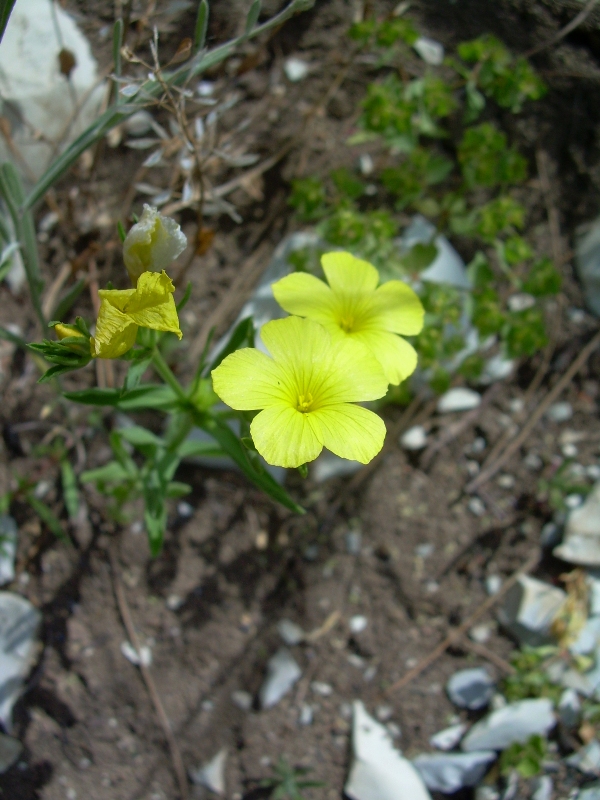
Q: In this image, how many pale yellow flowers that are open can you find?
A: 2